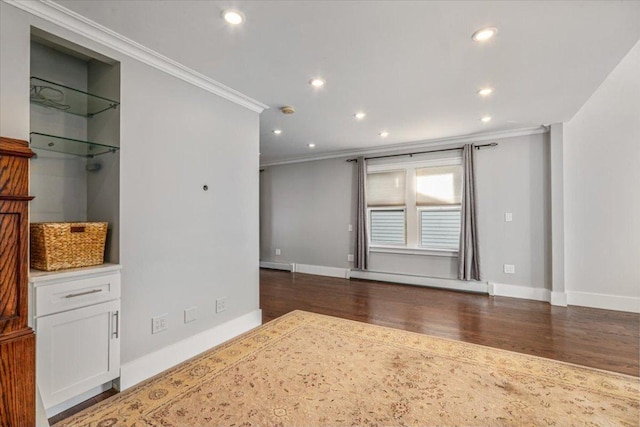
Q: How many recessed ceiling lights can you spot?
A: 9